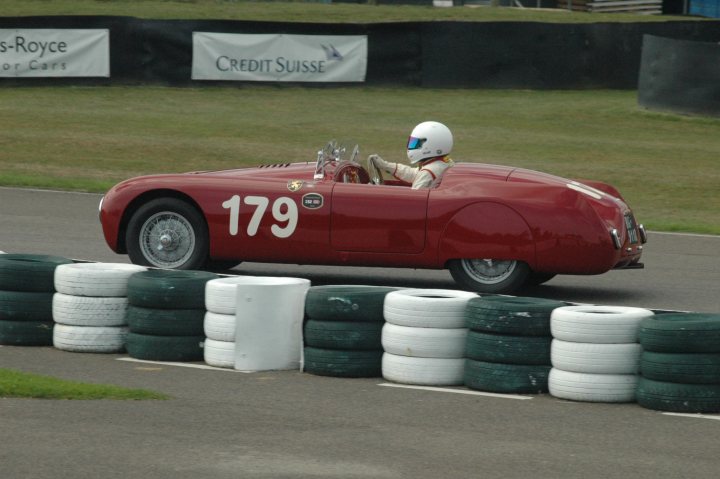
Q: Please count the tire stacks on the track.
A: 9